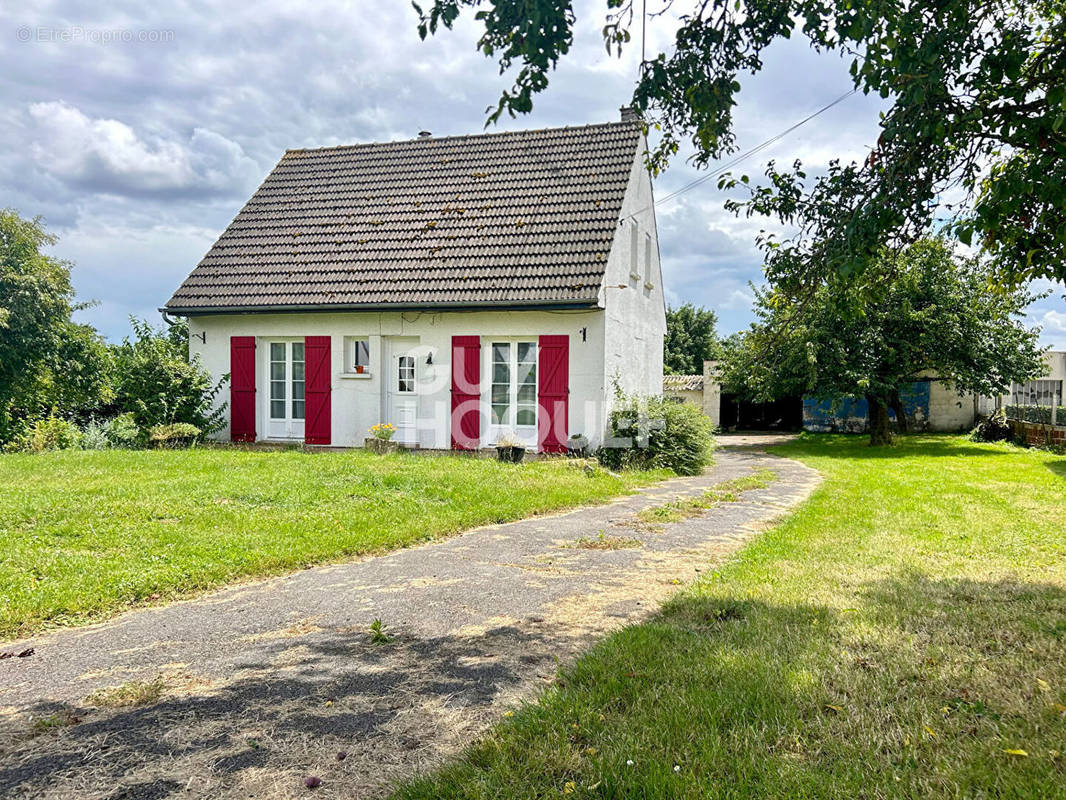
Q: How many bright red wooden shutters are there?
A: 4